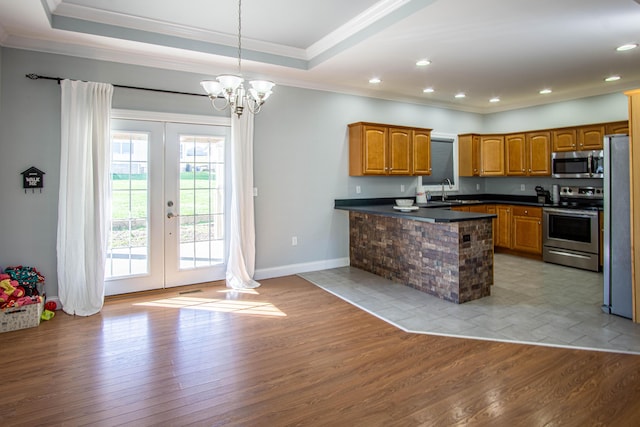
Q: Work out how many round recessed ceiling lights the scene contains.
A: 8